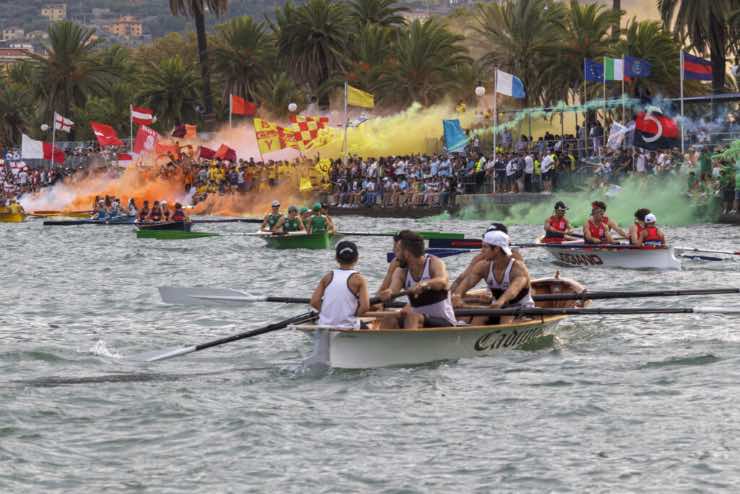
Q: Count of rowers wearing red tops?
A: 5